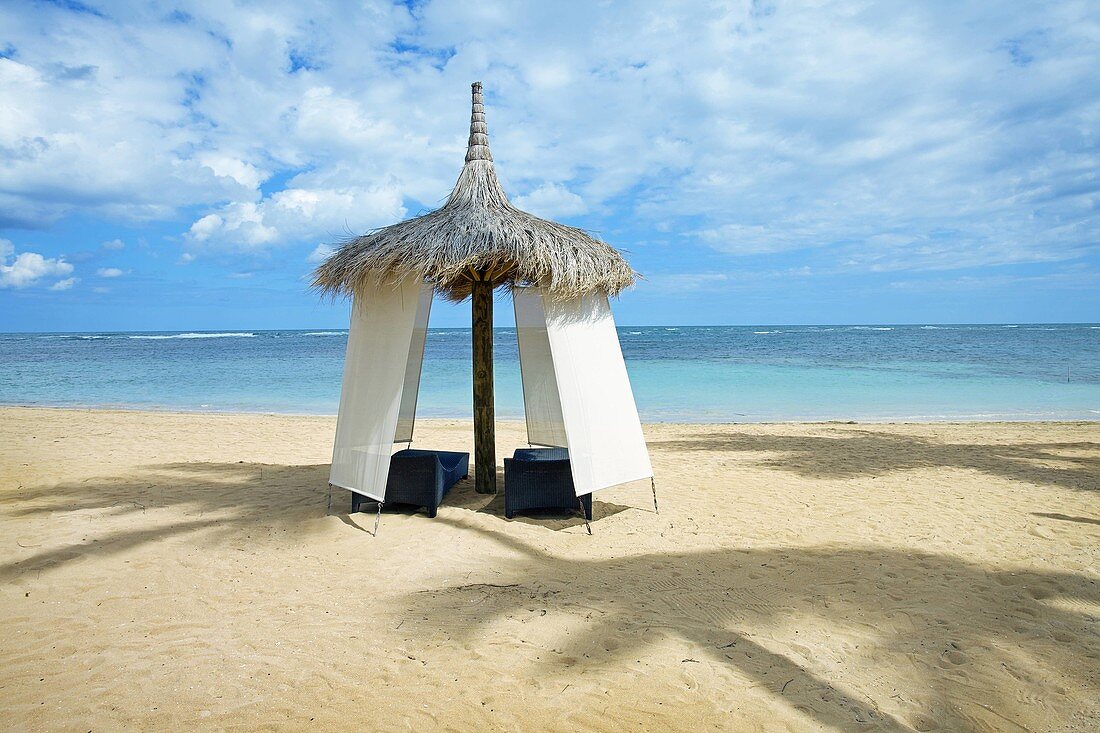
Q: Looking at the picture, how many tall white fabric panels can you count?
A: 4